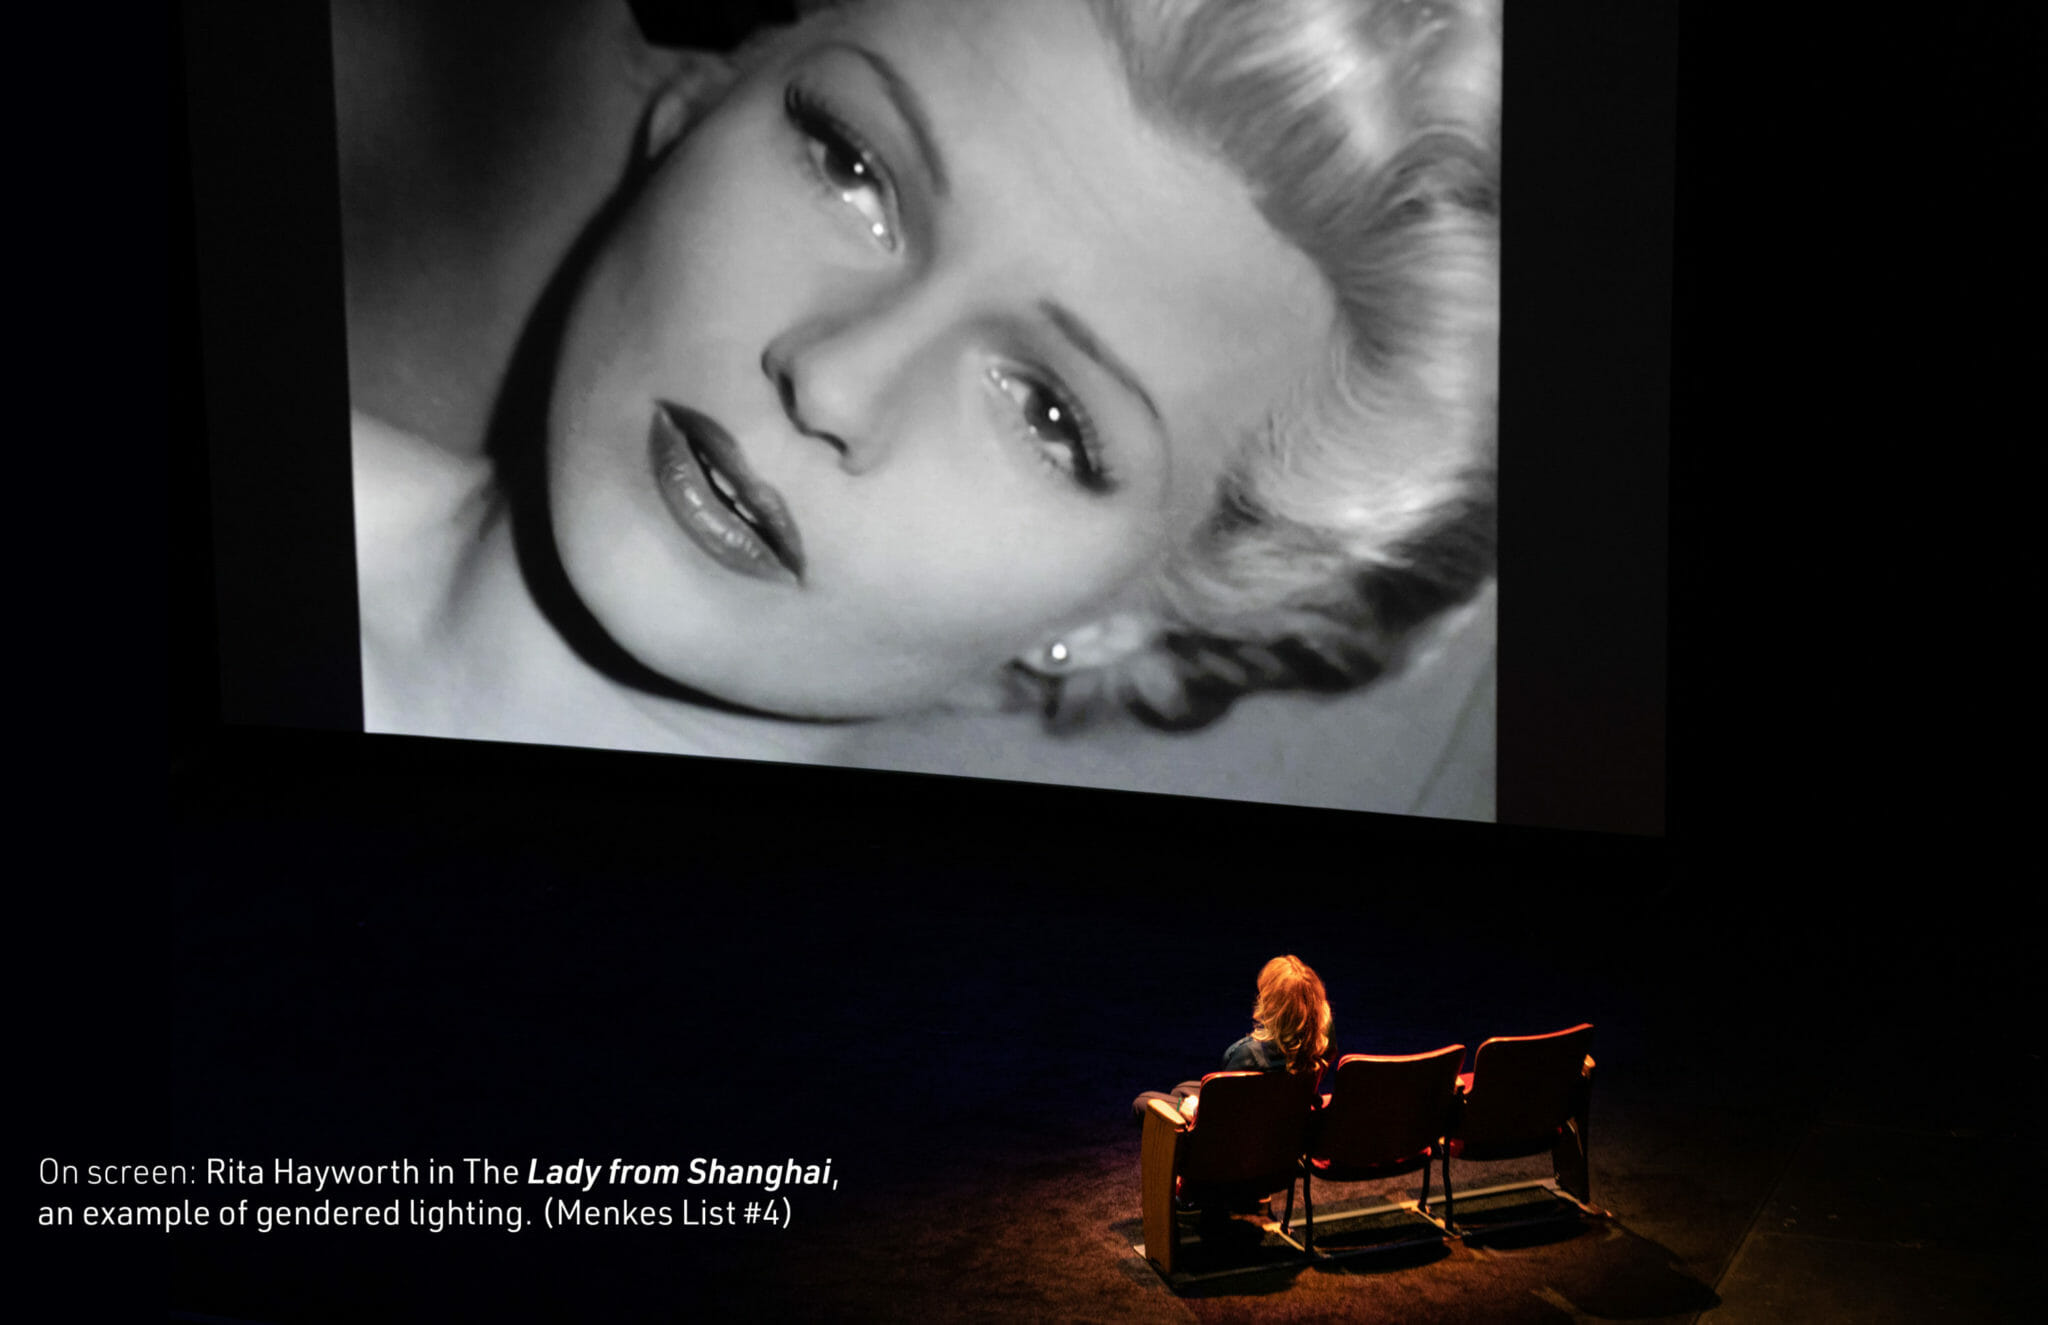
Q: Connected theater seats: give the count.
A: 3